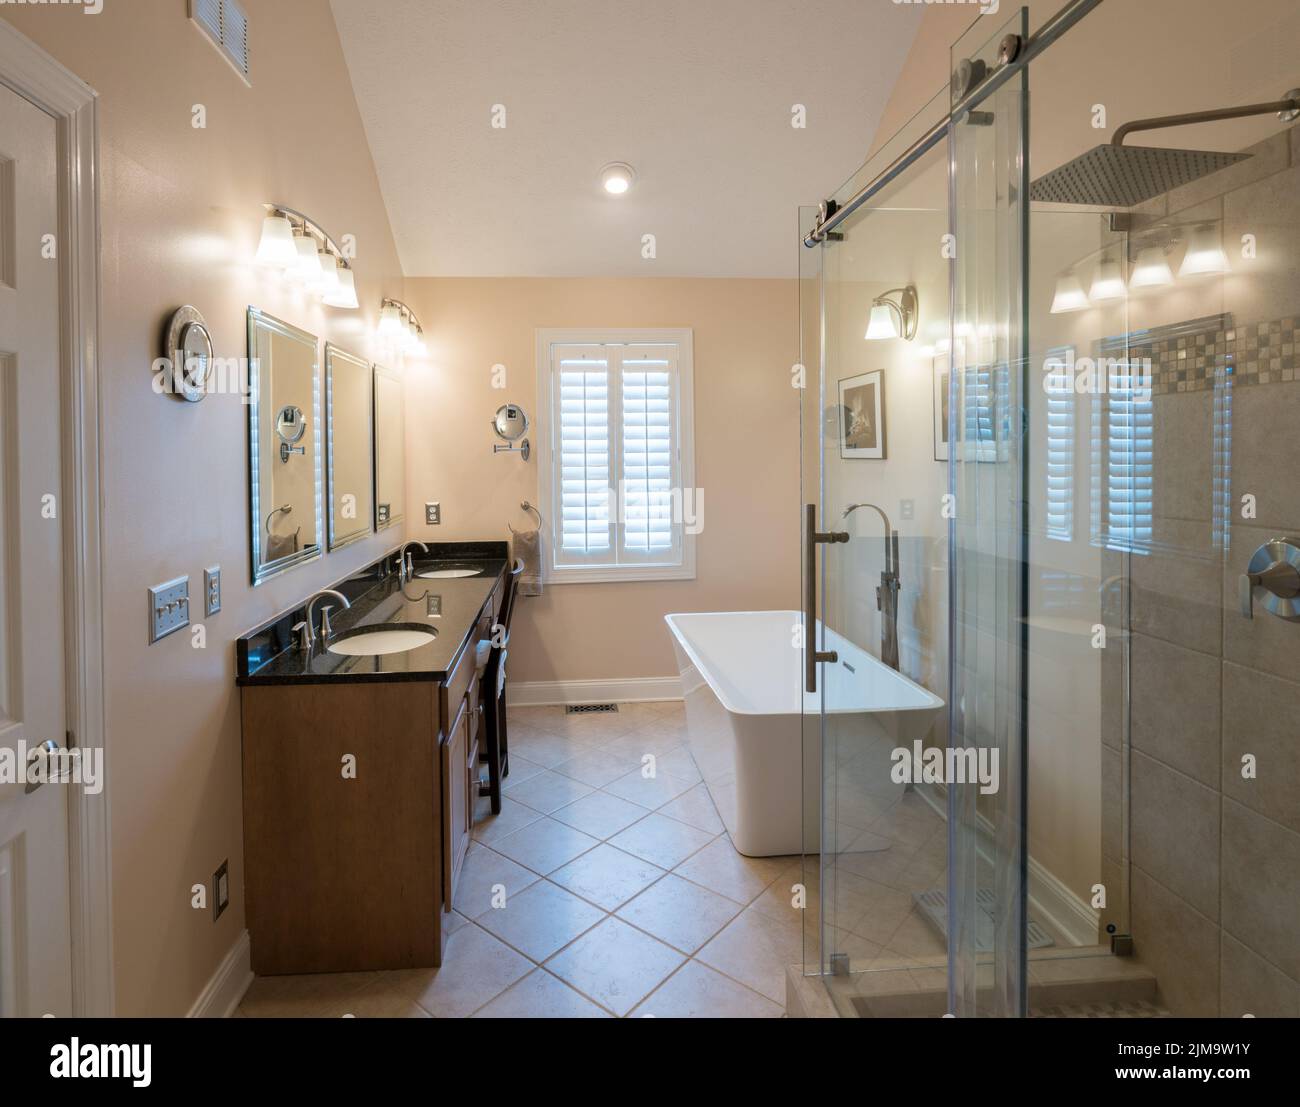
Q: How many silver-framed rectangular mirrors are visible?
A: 3